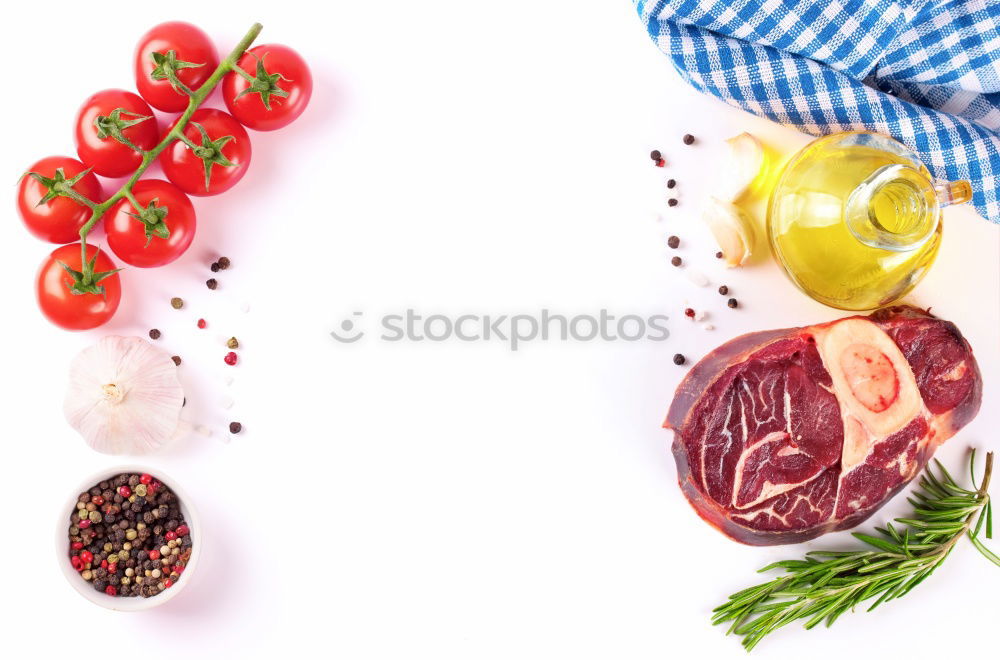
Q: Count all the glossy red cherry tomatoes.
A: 7